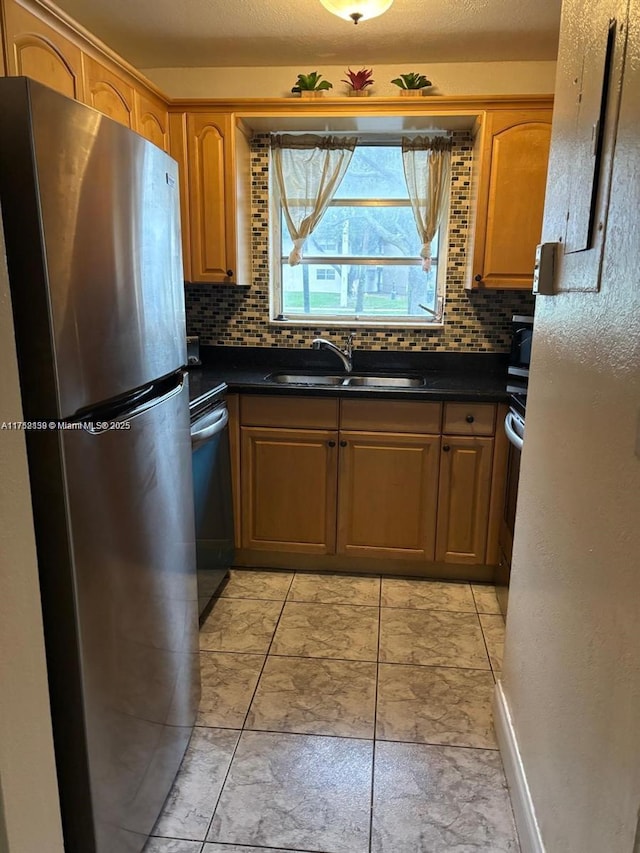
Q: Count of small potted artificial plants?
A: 3